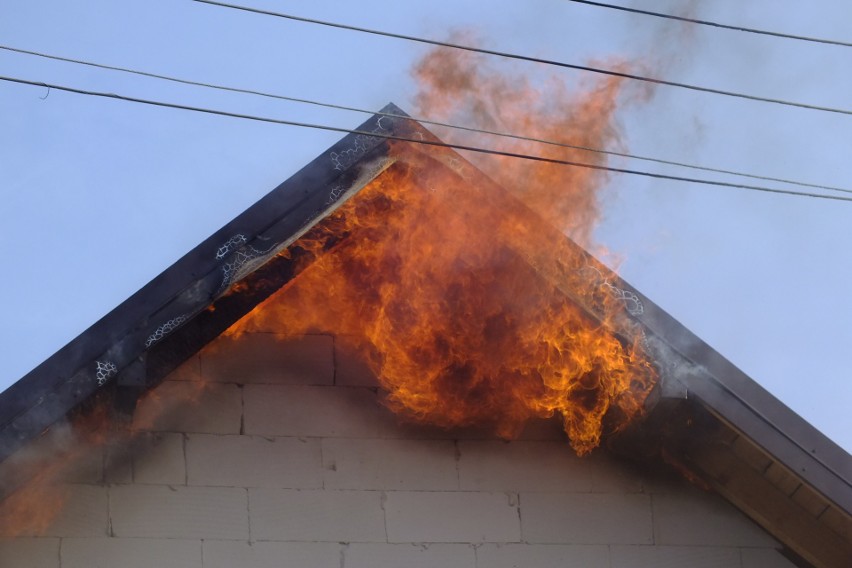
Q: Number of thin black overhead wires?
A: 4